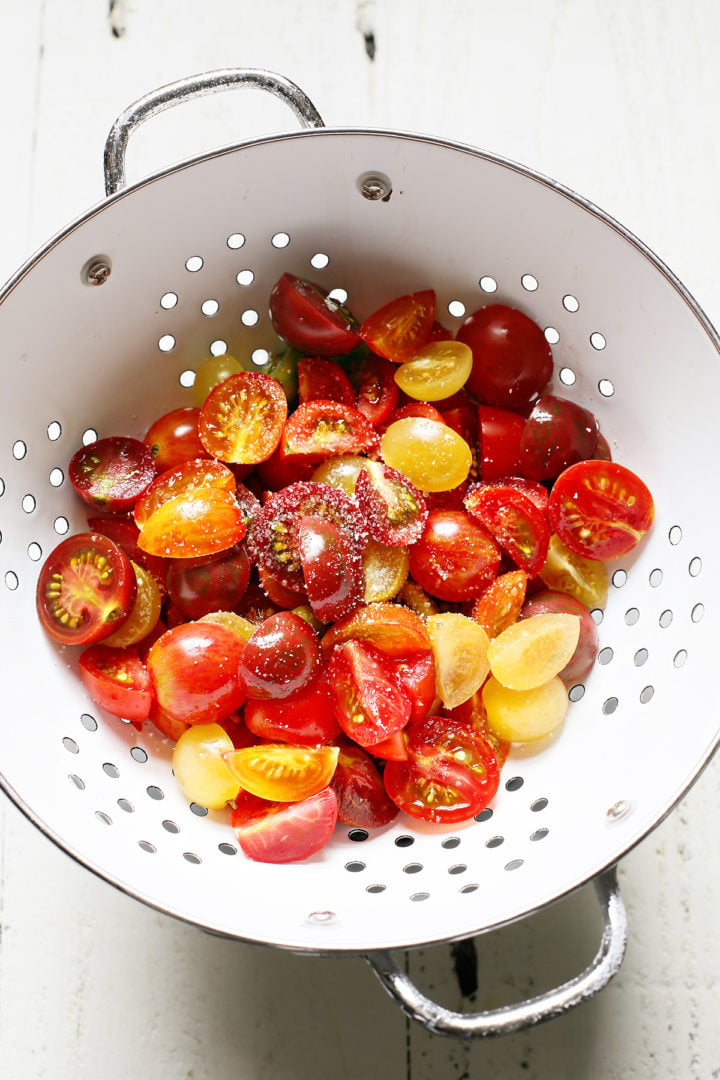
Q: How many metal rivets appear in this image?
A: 4